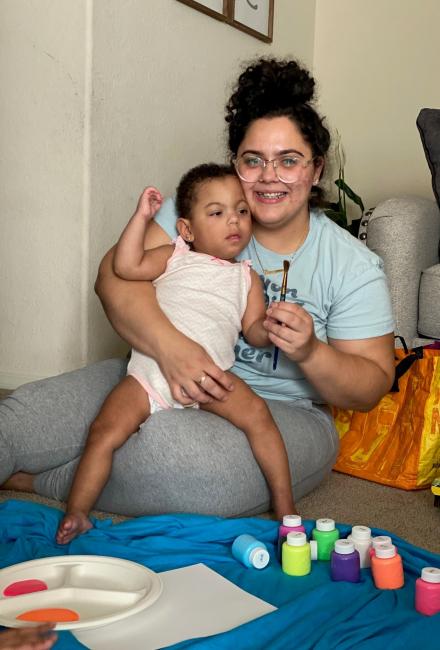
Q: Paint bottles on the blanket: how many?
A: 10